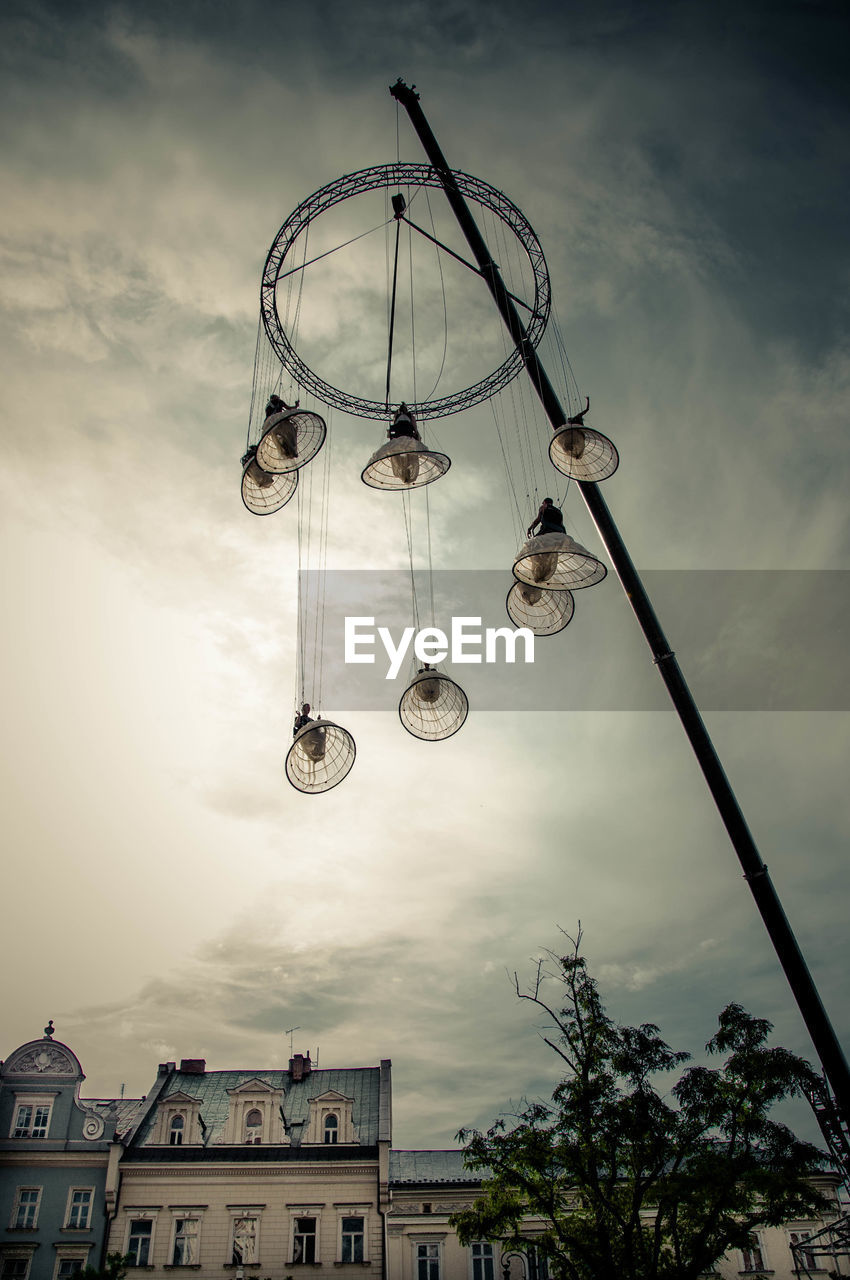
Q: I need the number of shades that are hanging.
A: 8